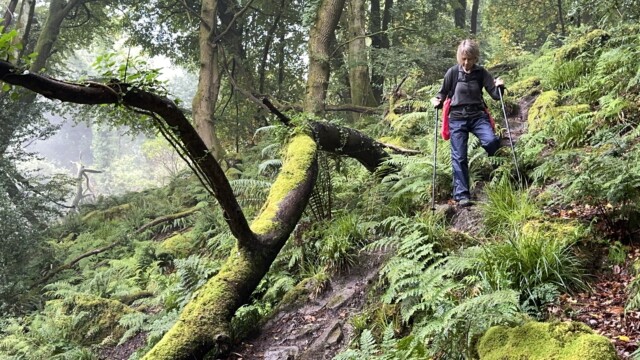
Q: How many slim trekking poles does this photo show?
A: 2